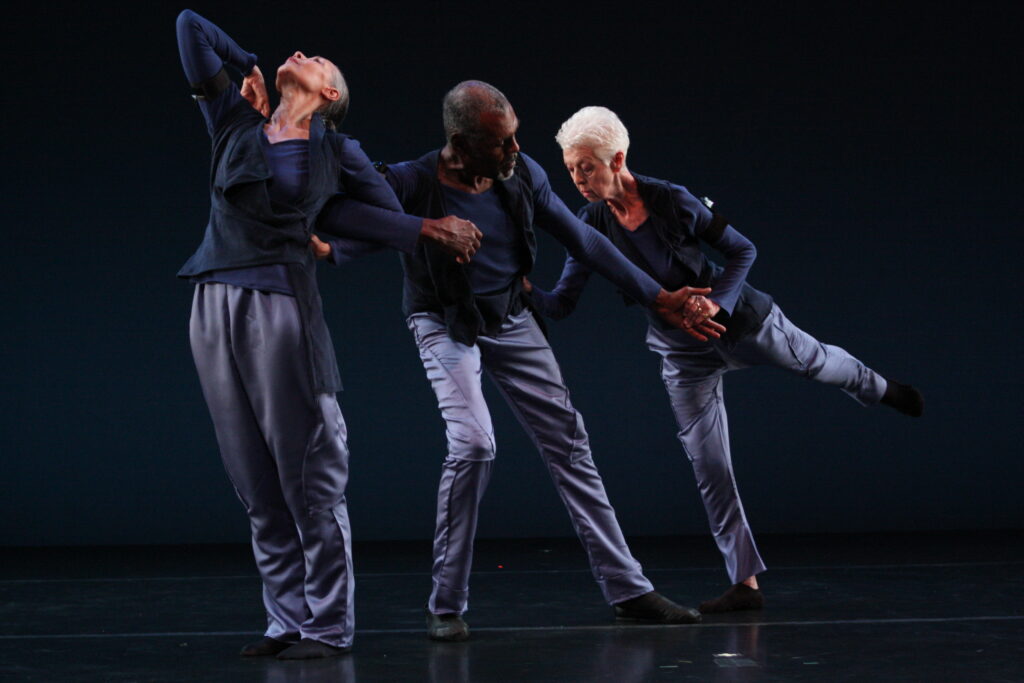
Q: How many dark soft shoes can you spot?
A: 6